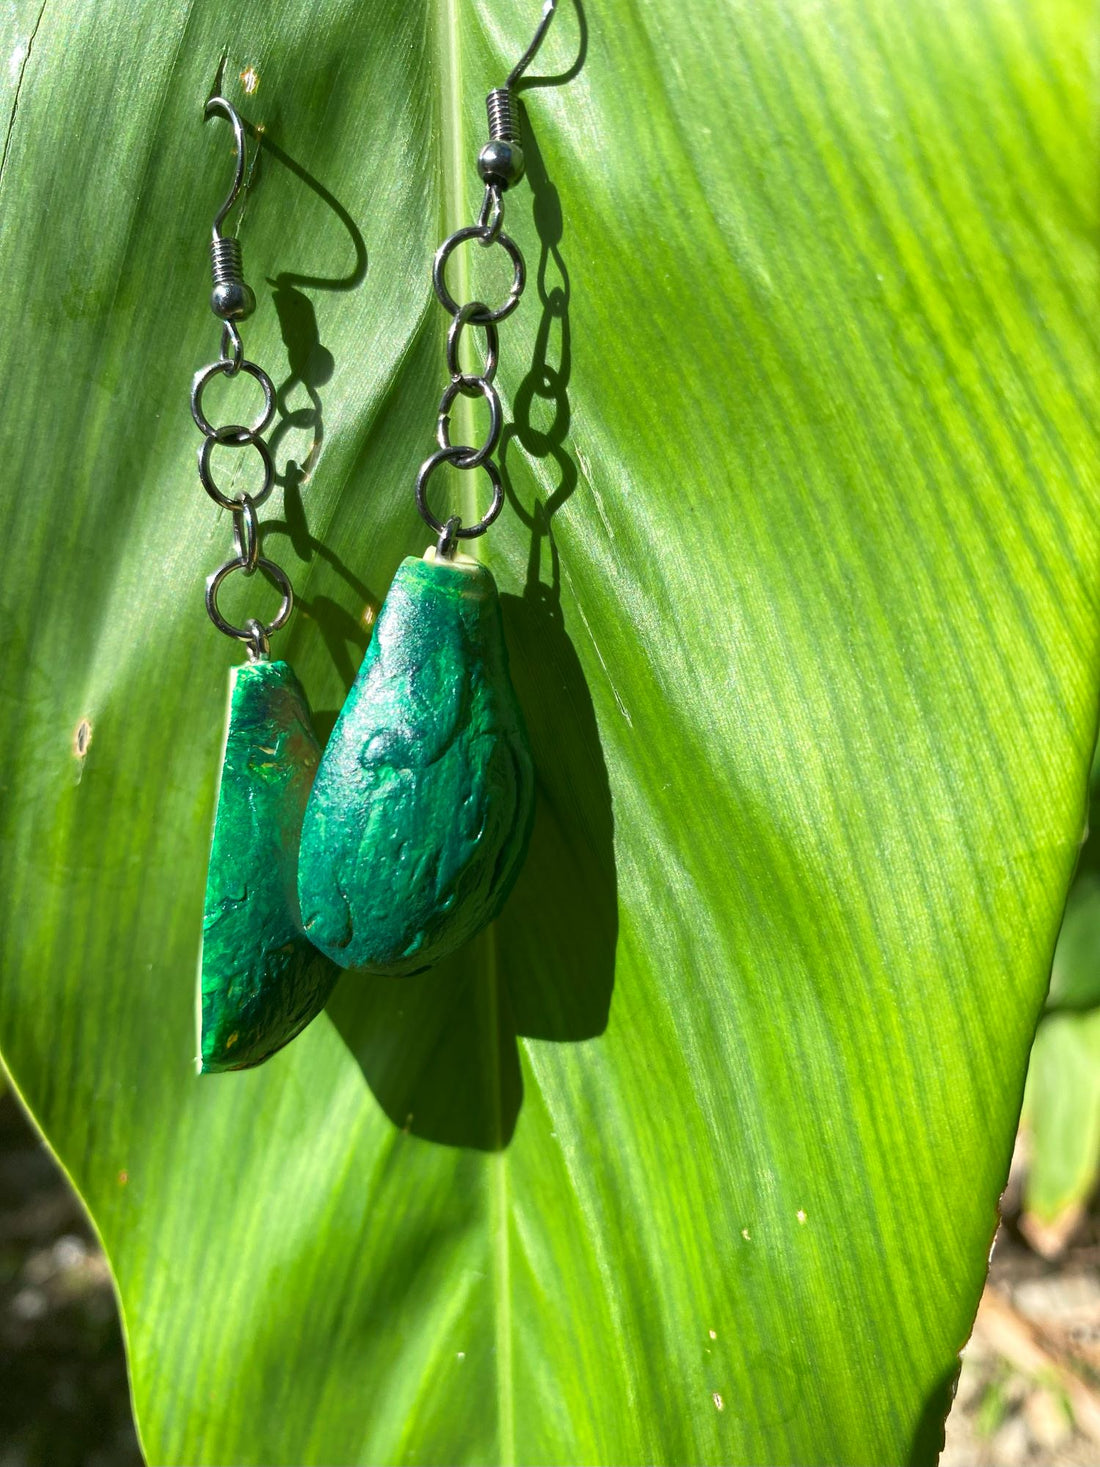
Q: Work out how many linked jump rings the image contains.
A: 8